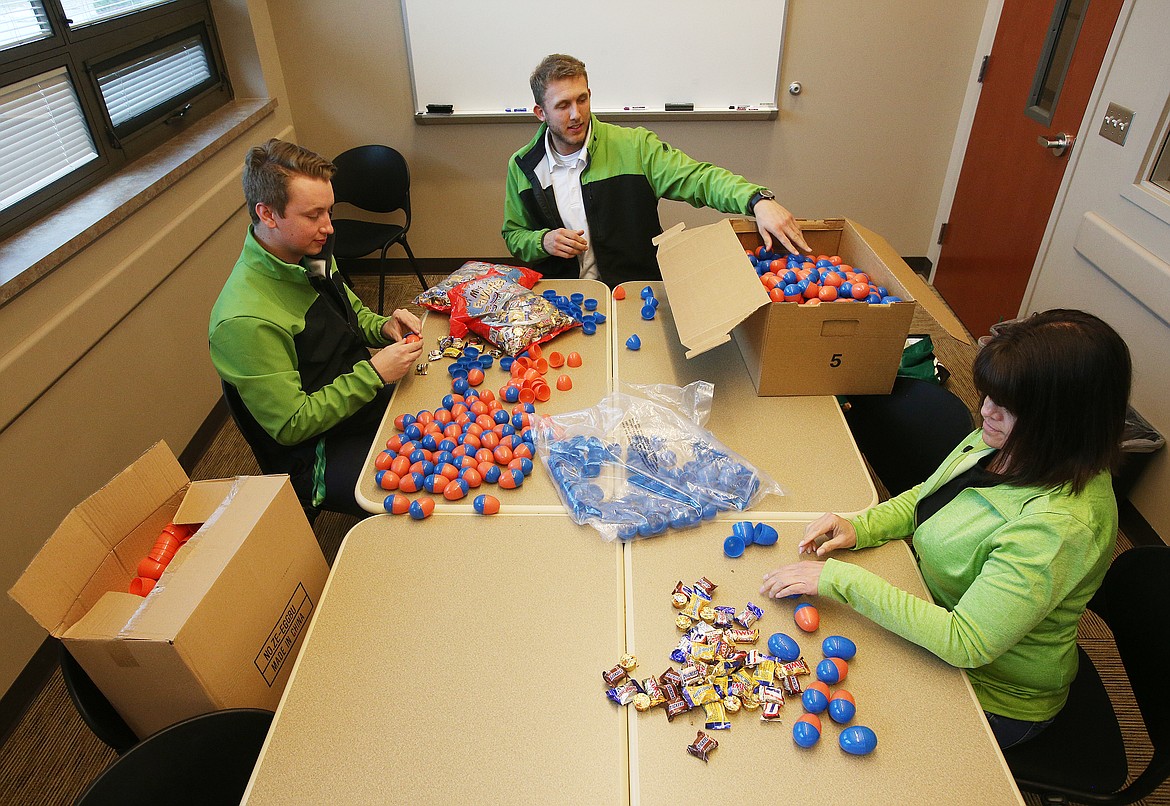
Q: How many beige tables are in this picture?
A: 4